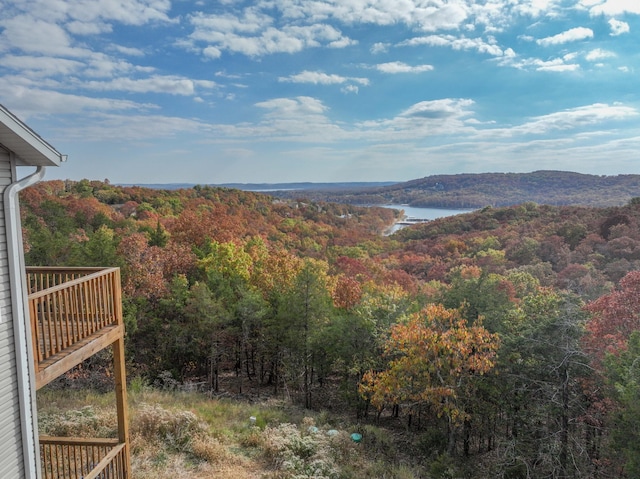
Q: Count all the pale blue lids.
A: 3